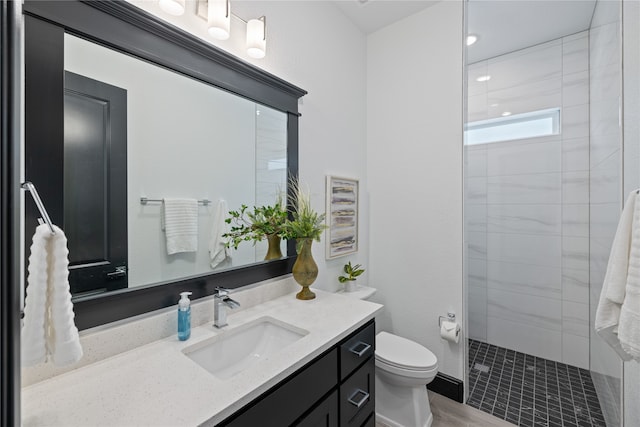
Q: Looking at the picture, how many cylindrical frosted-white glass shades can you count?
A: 3